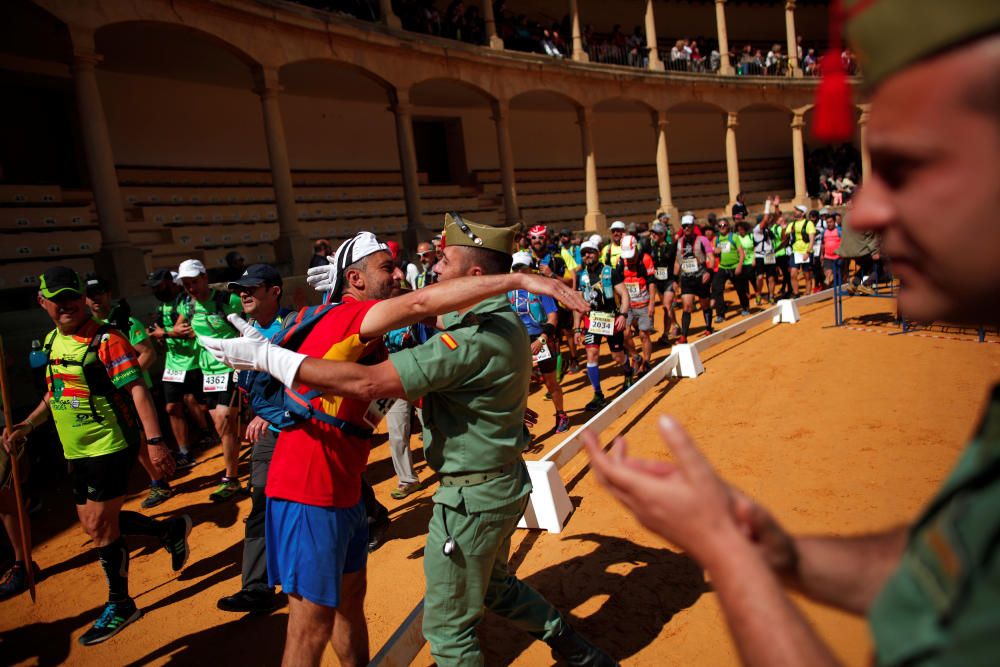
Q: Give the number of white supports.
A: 3